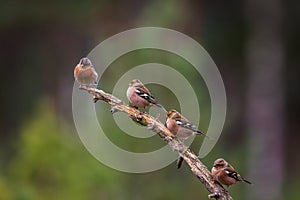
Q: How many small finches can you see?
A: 4